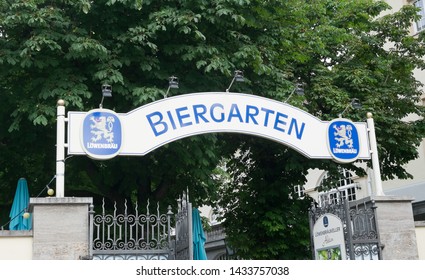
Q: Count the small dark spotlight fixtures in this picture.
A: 5